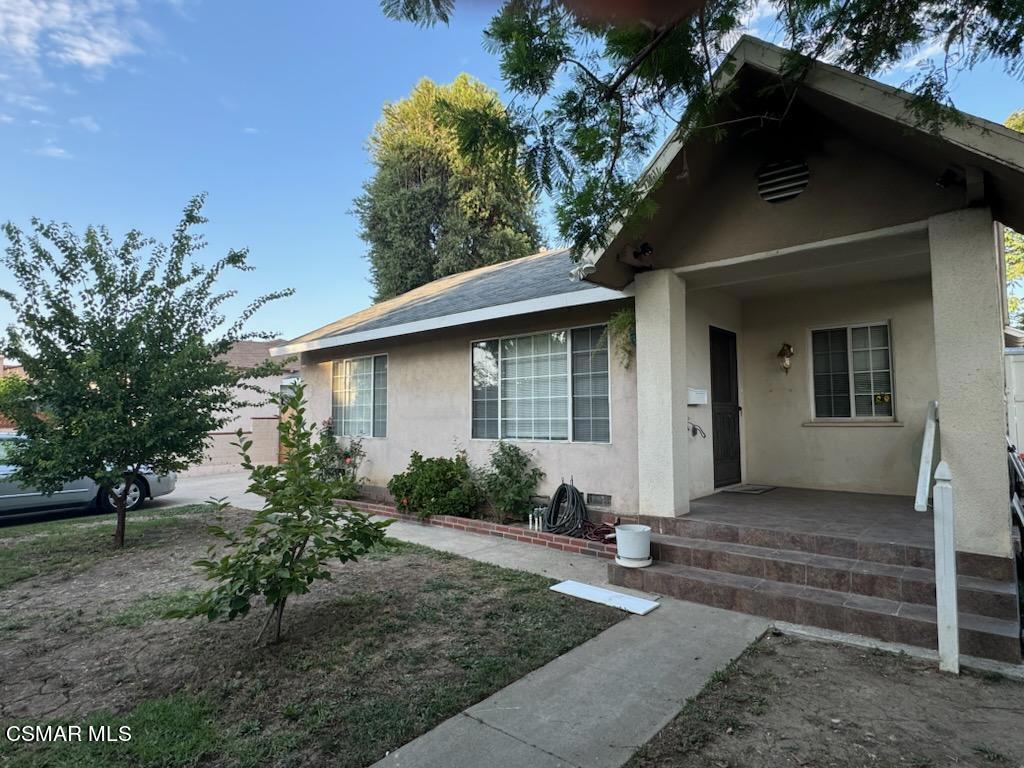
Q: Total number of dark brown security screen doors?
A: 1